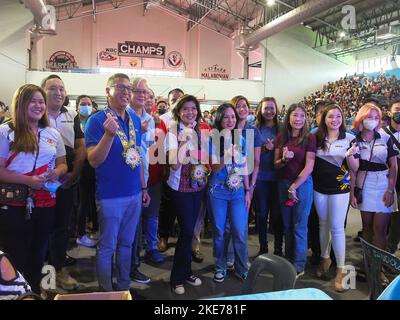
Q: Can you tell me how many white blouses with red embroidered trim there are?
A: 1